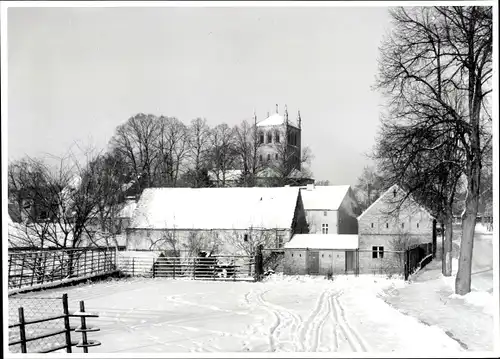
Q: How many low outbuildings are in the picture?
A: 1